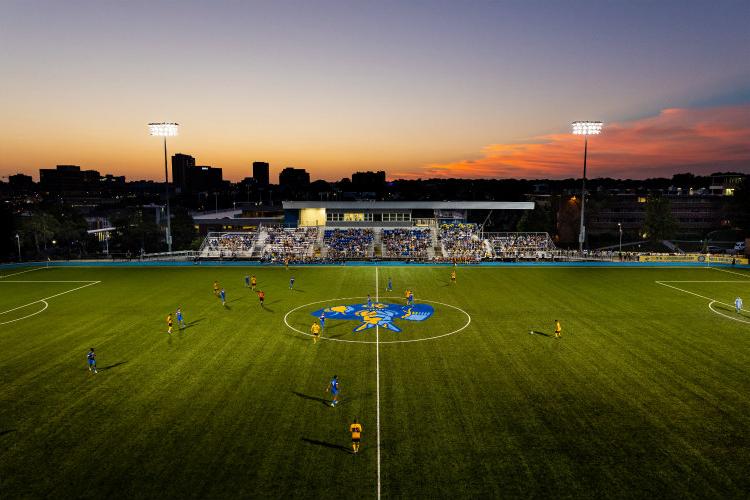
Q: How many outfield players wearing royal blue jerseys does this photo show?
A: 10